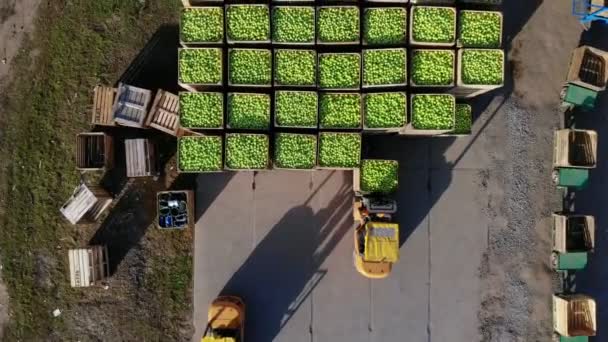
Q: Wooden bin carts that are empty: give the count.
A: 4